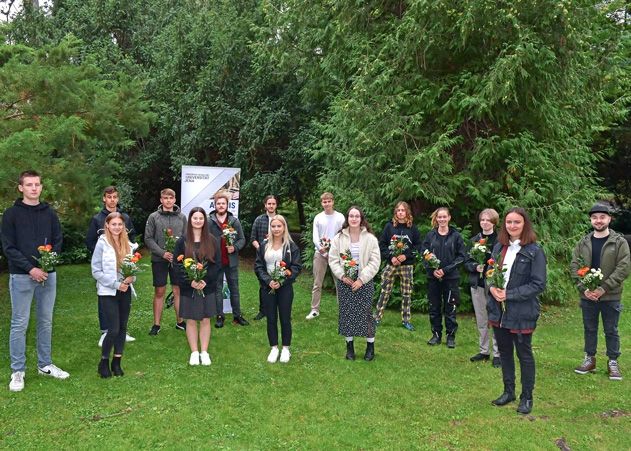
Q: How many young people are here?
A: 15